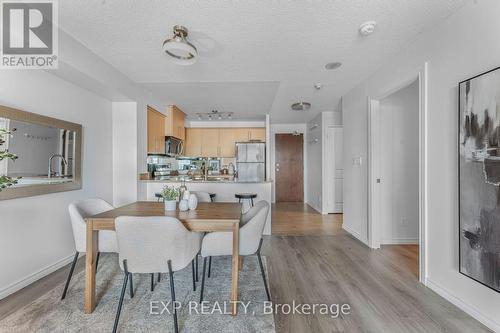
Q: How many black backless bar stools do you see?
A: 3